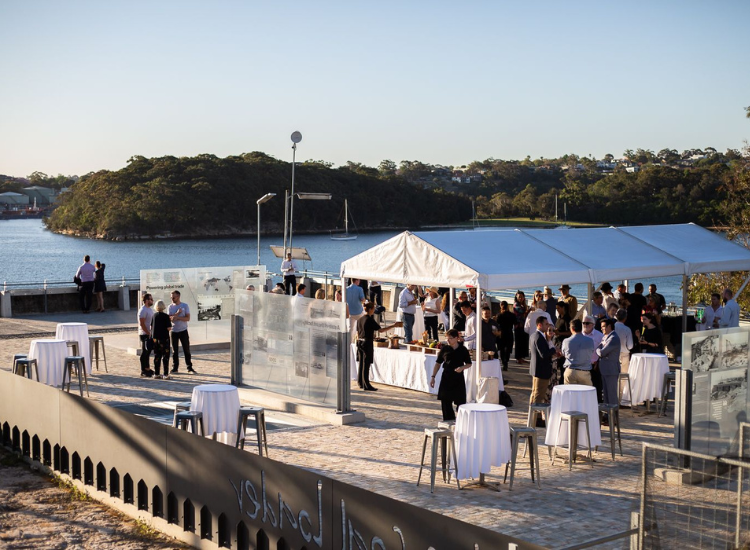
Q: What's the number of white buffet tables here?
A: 1